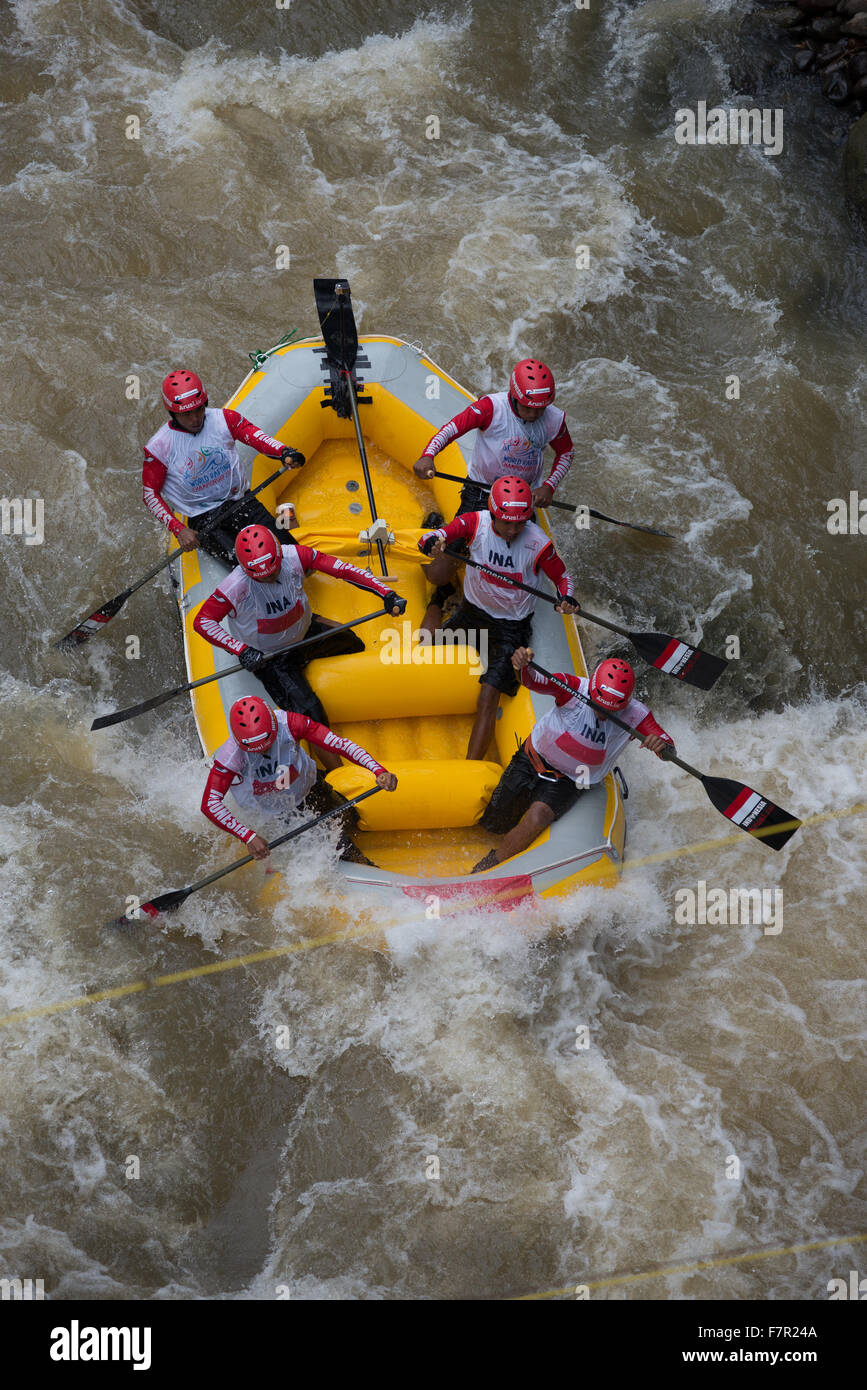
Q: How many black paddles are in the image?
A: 7